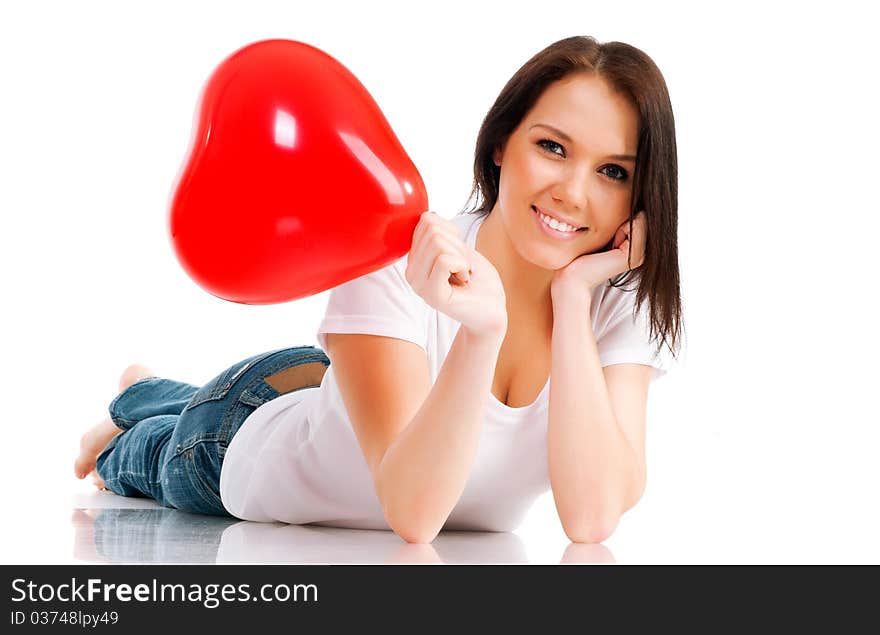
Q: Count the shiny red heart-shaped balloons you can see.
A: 1